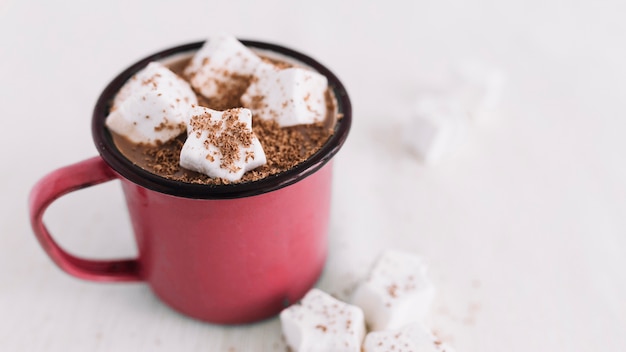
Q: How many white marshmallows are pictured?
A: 9